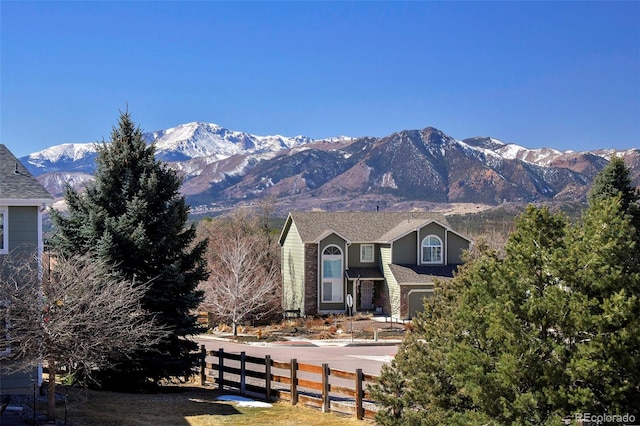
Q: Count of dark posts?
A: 7